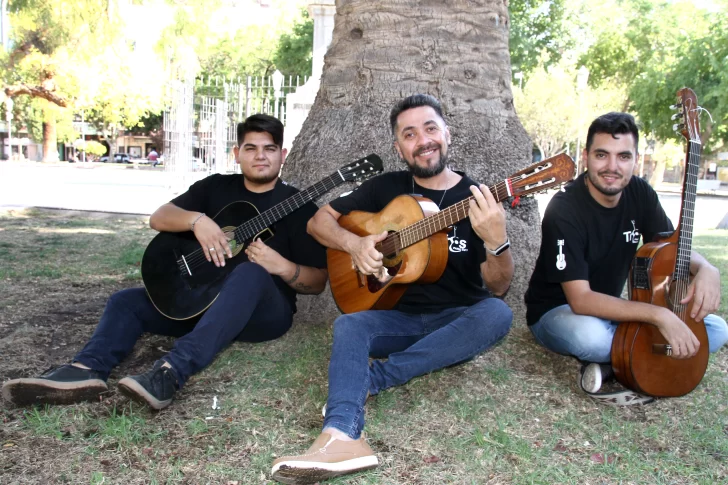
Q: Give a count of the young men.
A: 3